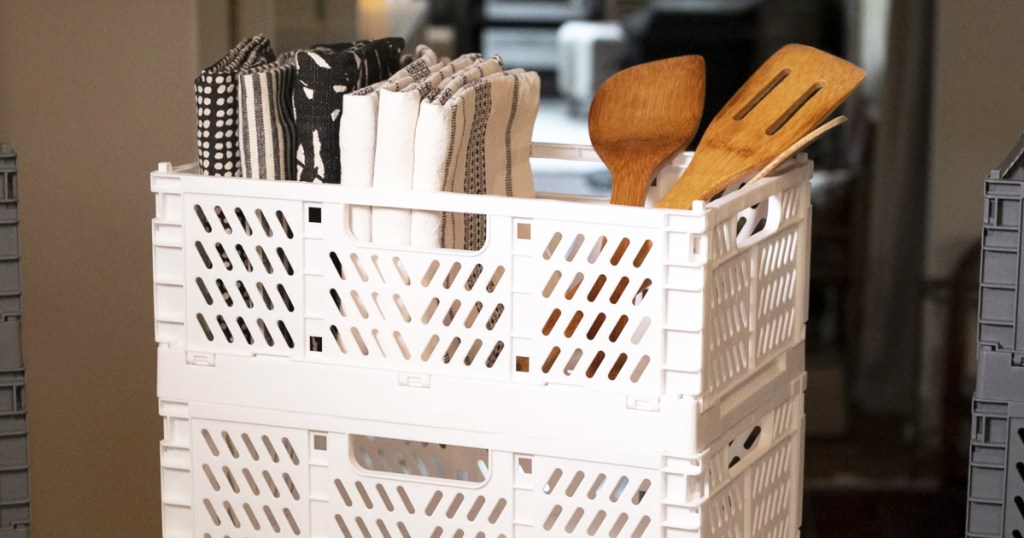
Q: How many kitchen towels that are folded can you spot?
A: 6